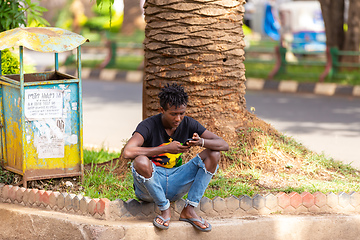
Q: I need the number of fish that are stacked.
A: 0